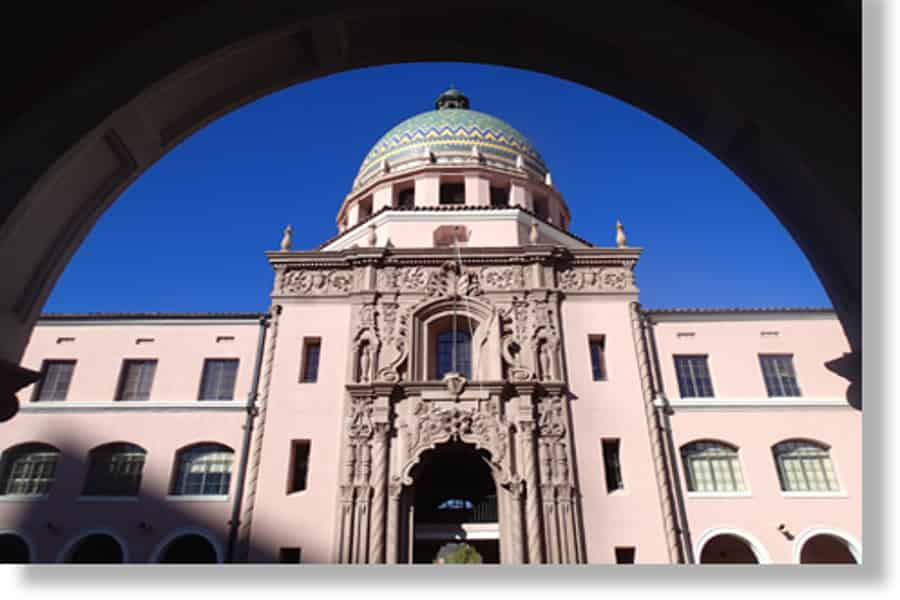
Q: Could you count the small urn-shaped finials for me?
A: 4